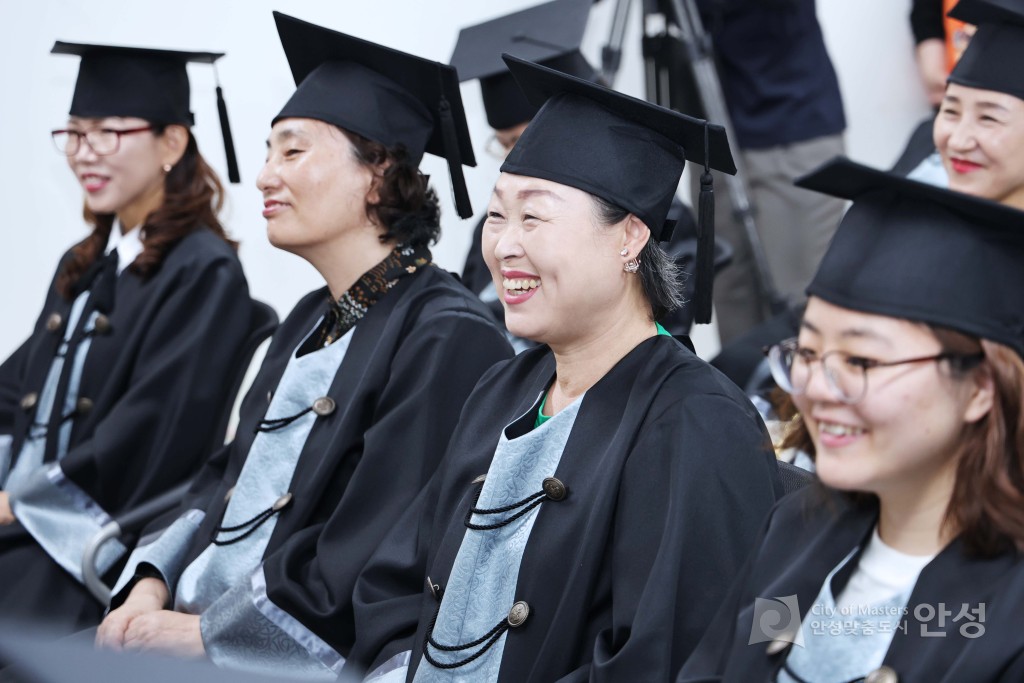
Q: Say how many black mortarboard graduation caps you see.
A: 6